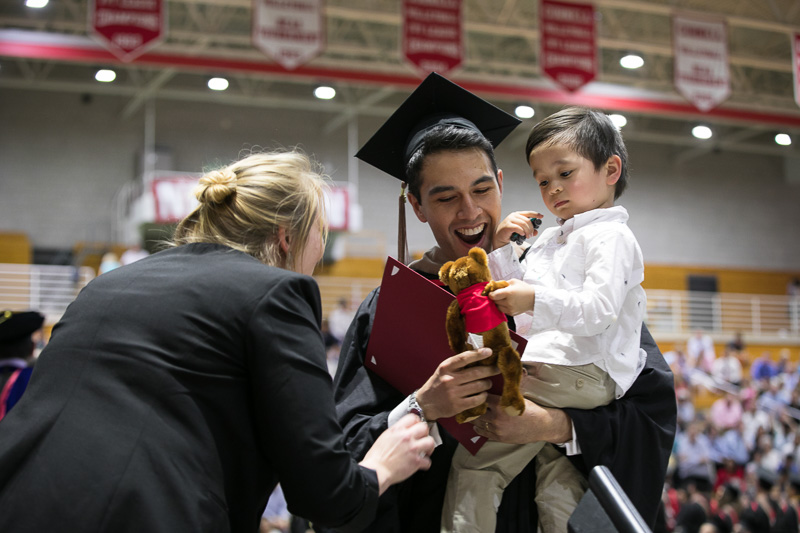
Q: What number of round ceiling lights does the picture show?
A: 9